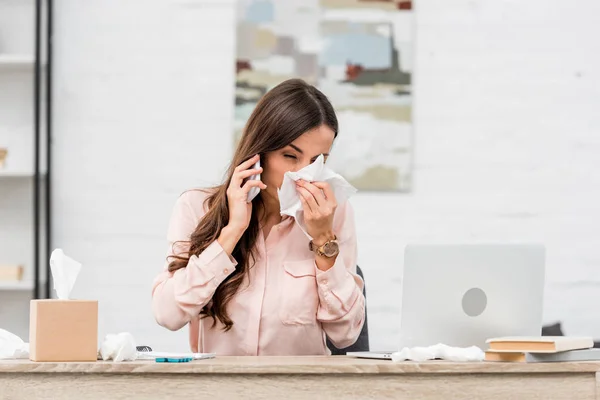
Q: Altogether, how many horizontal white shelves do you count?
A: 3